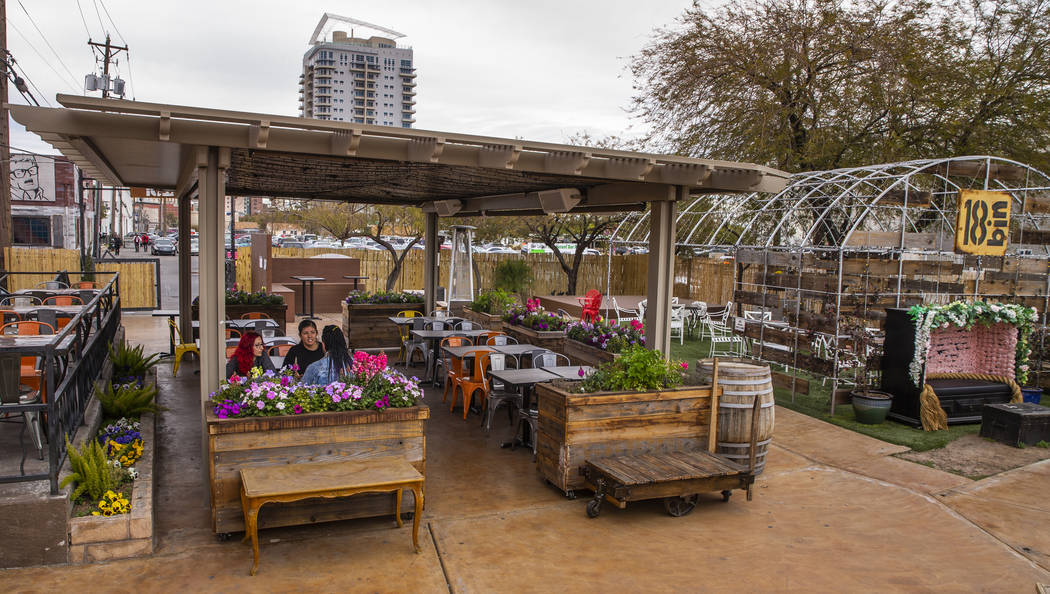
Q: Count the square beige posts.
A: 4